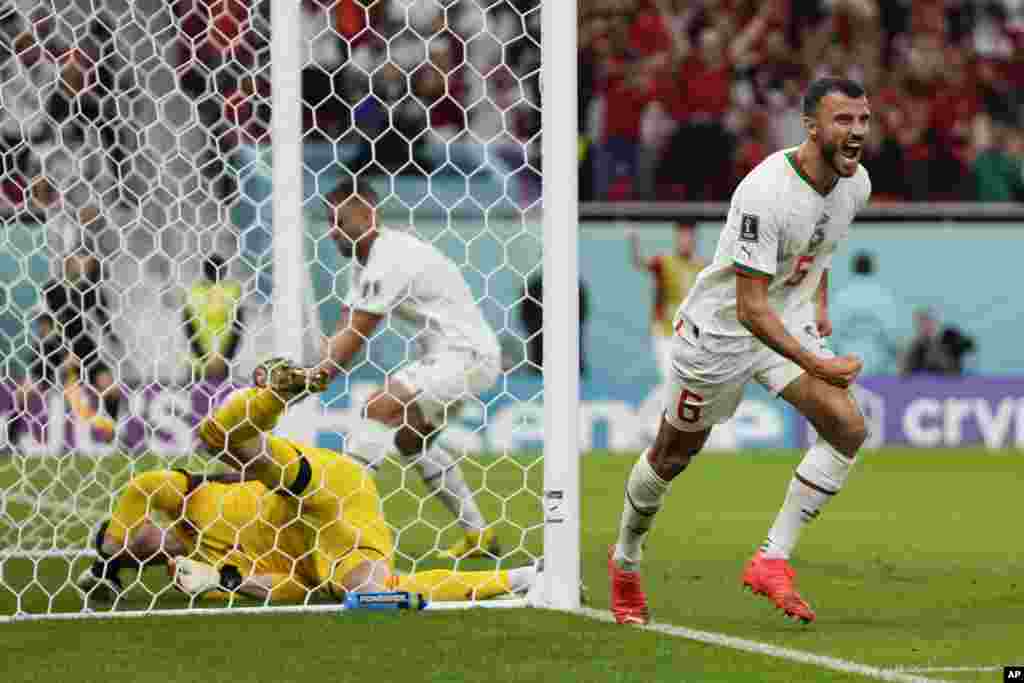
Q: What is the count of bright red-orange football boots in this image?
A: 2